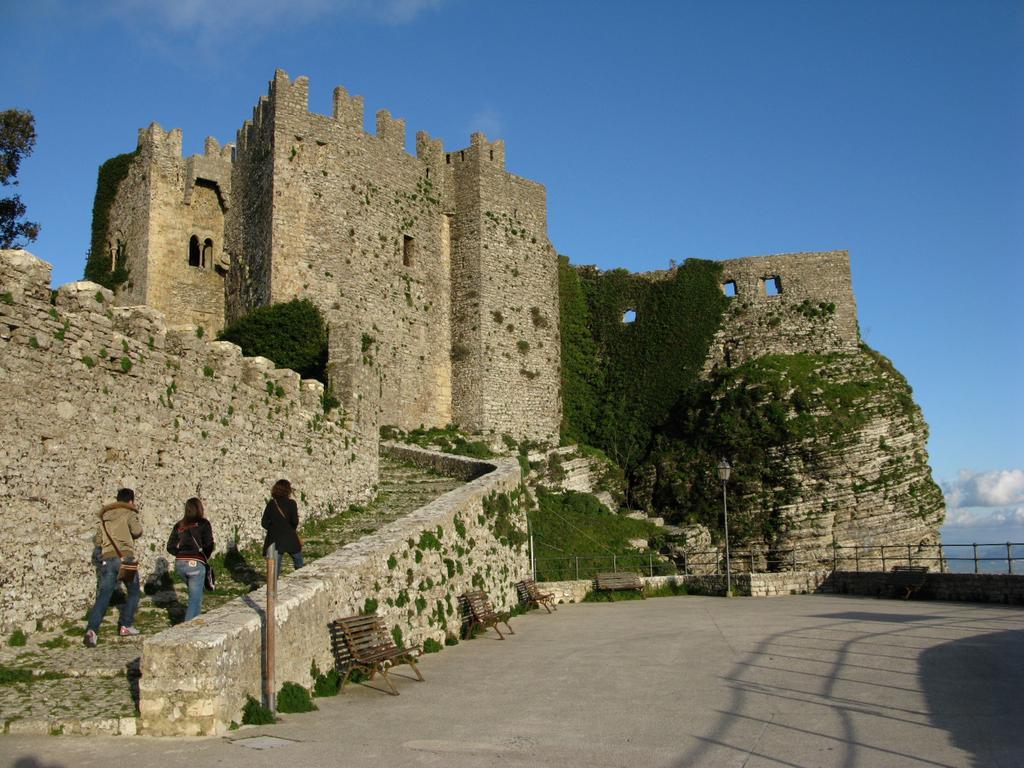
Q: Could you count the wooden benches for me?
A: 5